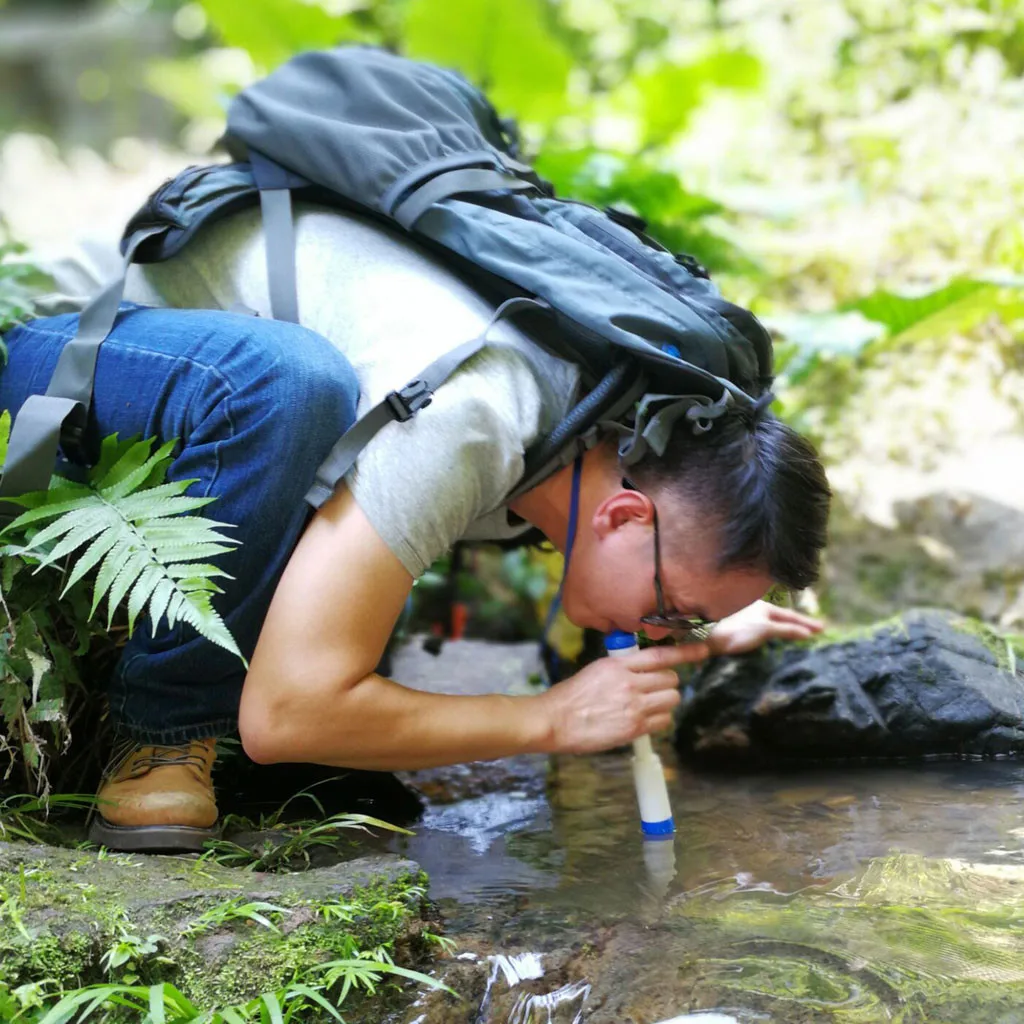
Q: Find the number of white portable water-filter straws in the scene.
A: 1